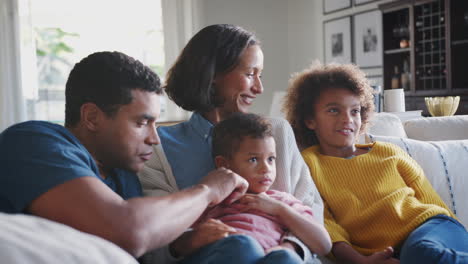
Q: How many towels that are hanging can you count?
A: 0